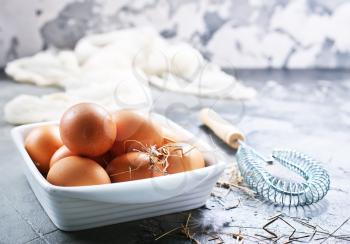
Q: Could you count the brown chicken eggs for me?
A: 7